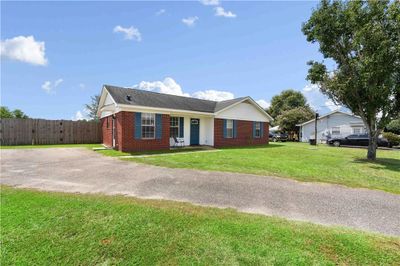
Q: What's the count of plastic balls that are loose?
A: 0